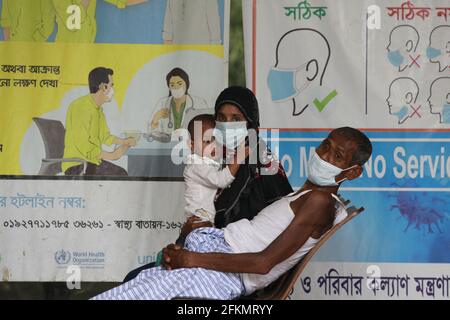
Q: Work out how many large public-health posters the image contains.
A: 2